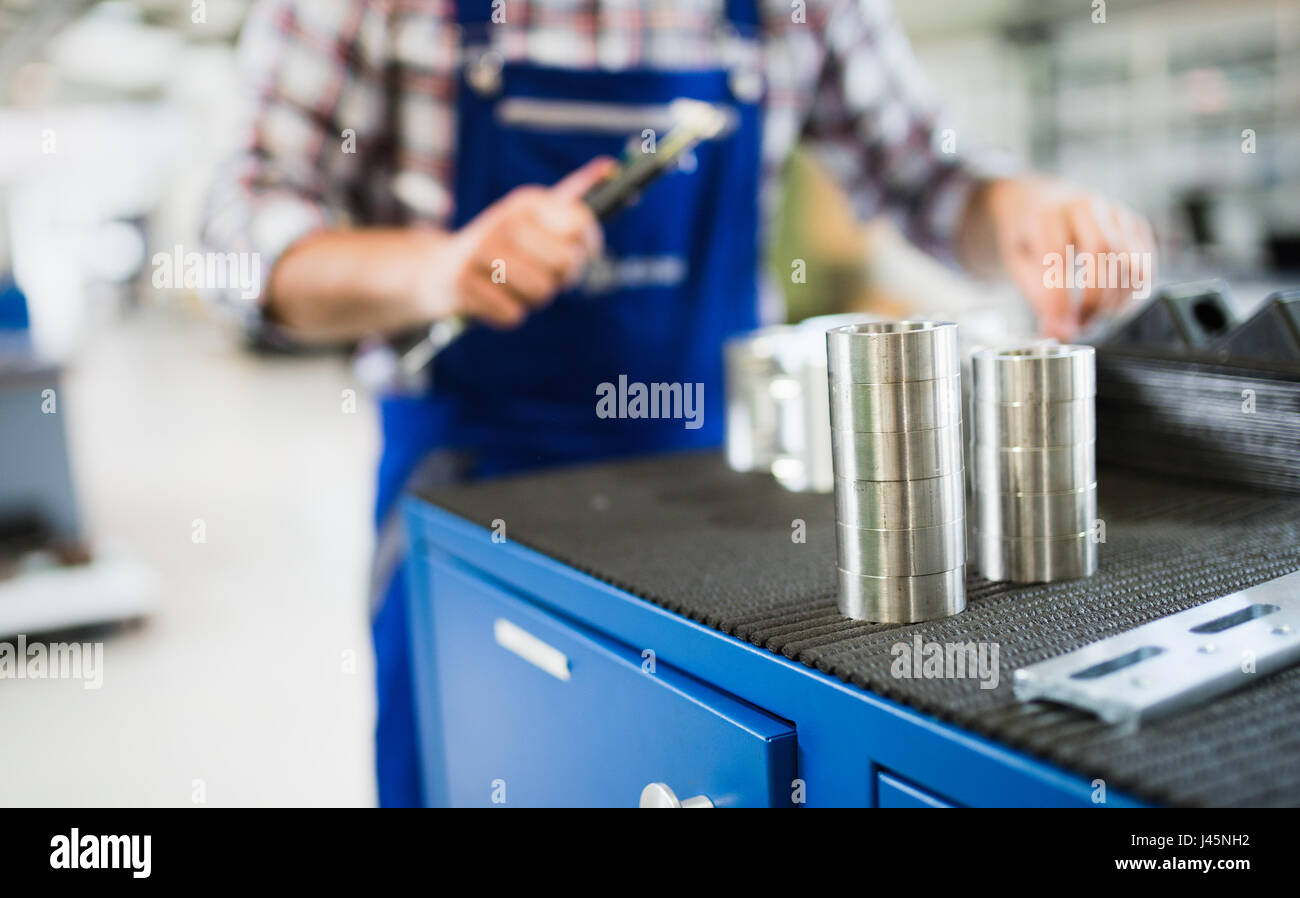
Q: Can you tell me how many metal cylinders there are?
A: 11